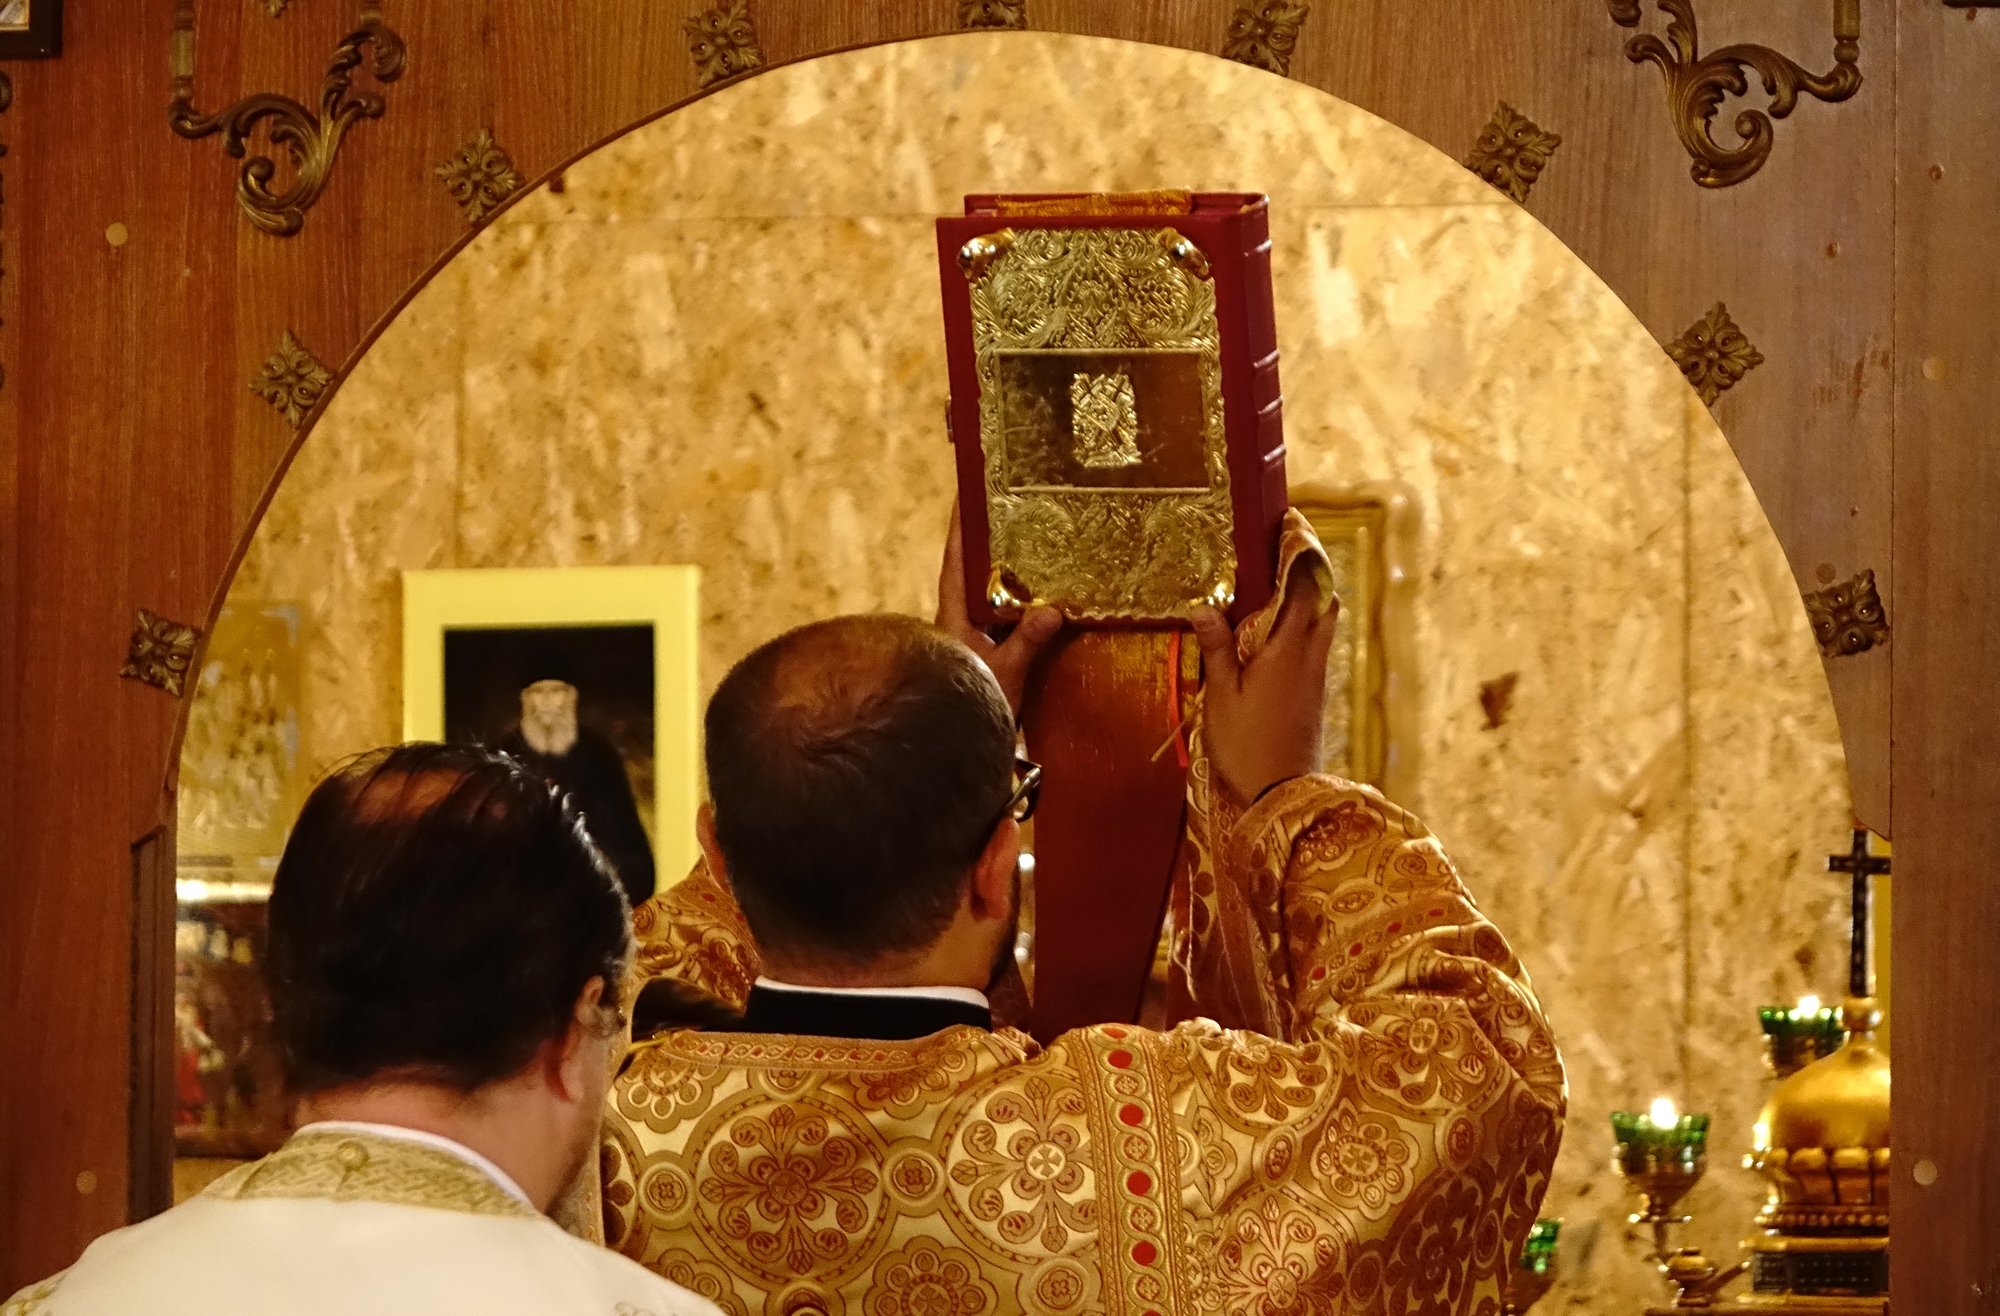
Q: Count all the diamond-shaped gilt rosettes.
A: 9